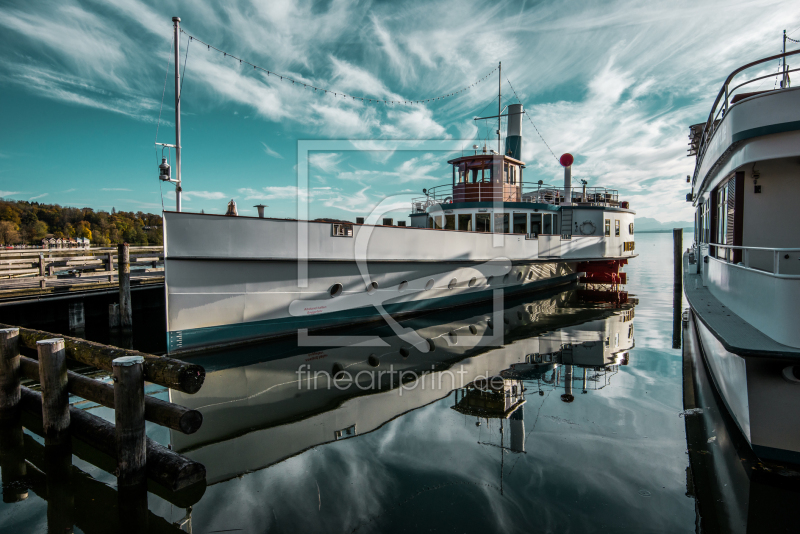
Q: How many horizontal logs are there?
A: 3